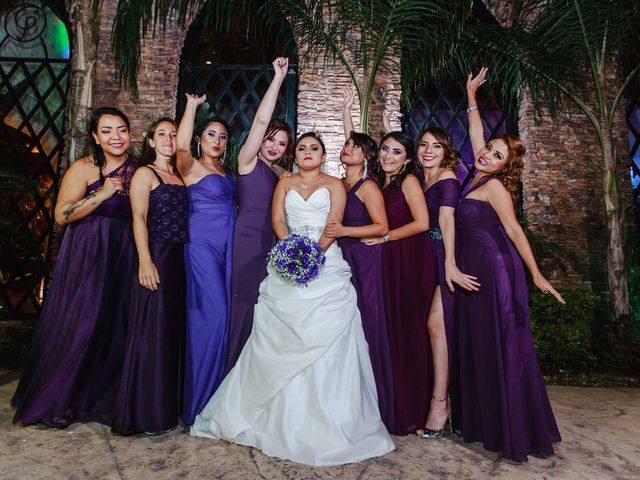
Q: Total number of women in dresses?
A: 9